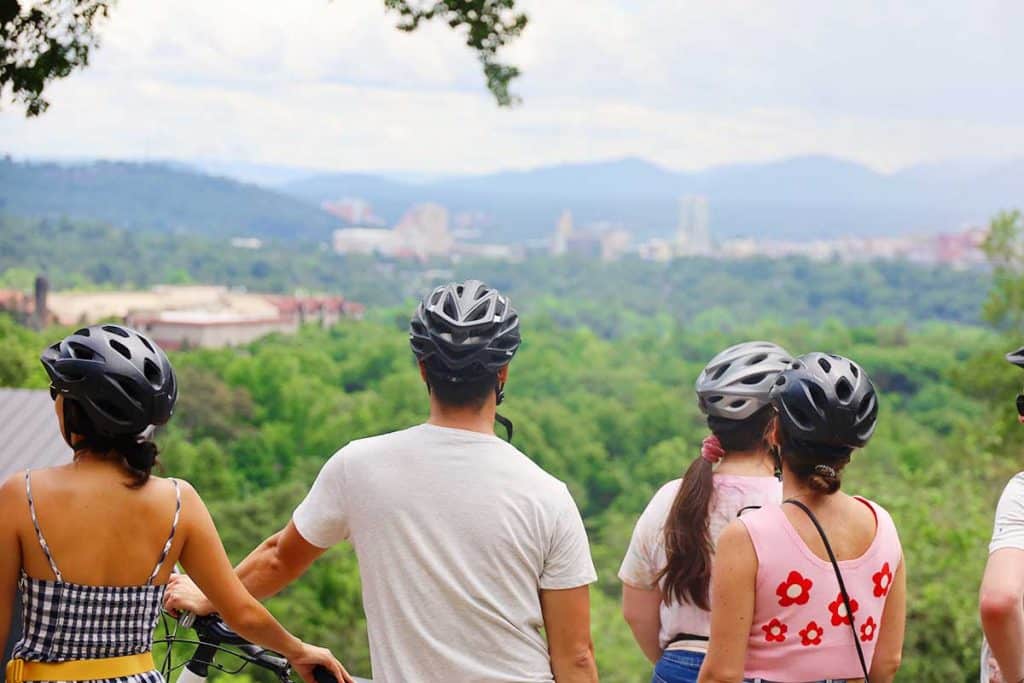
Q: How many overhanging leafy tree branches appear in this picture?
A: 2